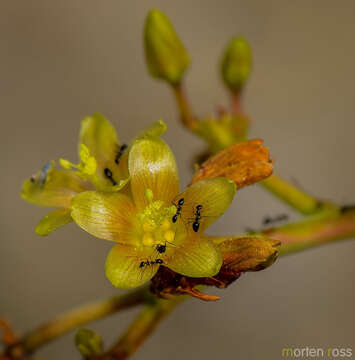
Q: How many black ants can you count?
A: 7